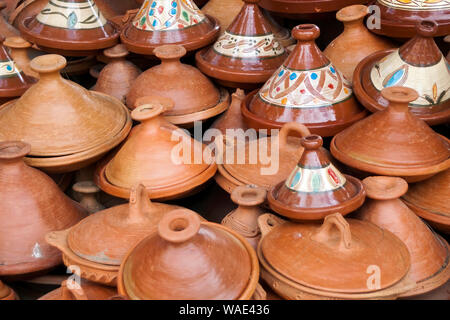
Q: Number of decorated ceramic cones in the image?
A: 8